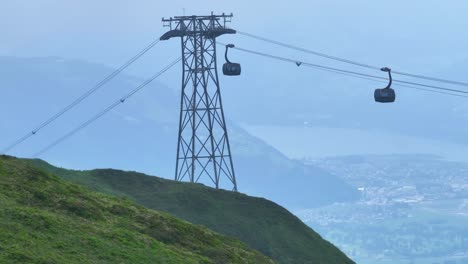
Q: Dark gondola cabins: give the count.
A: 2